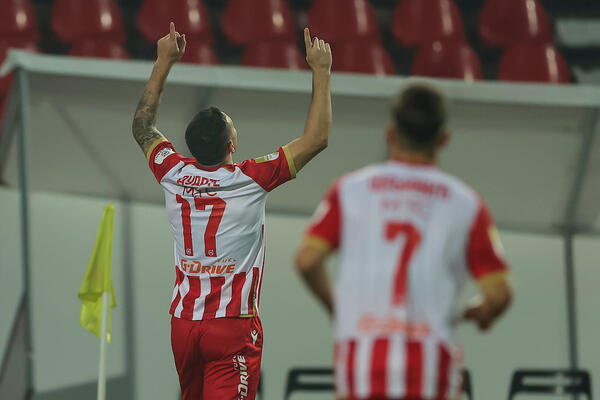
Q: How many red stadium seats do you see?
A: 14